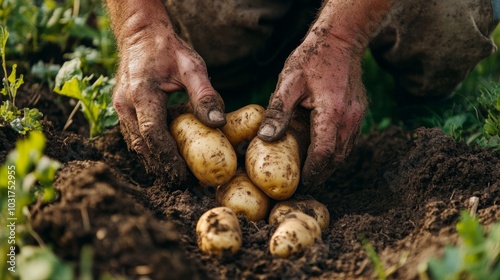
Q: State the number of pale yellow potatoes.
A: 7